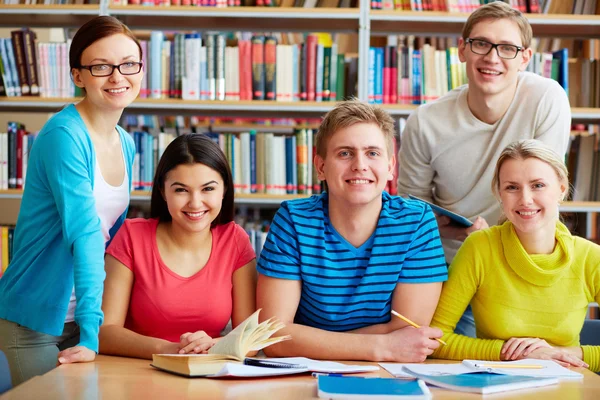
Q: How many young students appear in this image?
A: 5